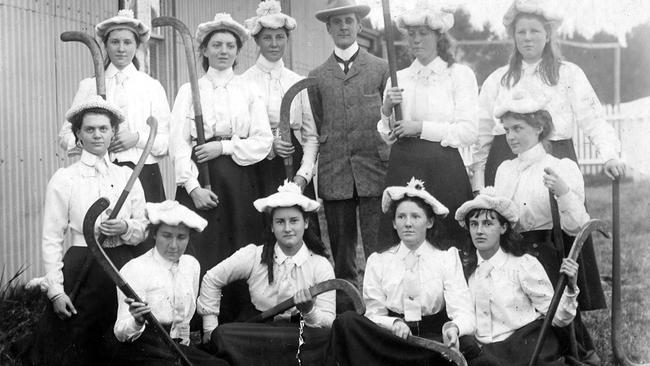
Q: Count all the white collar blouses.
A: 11